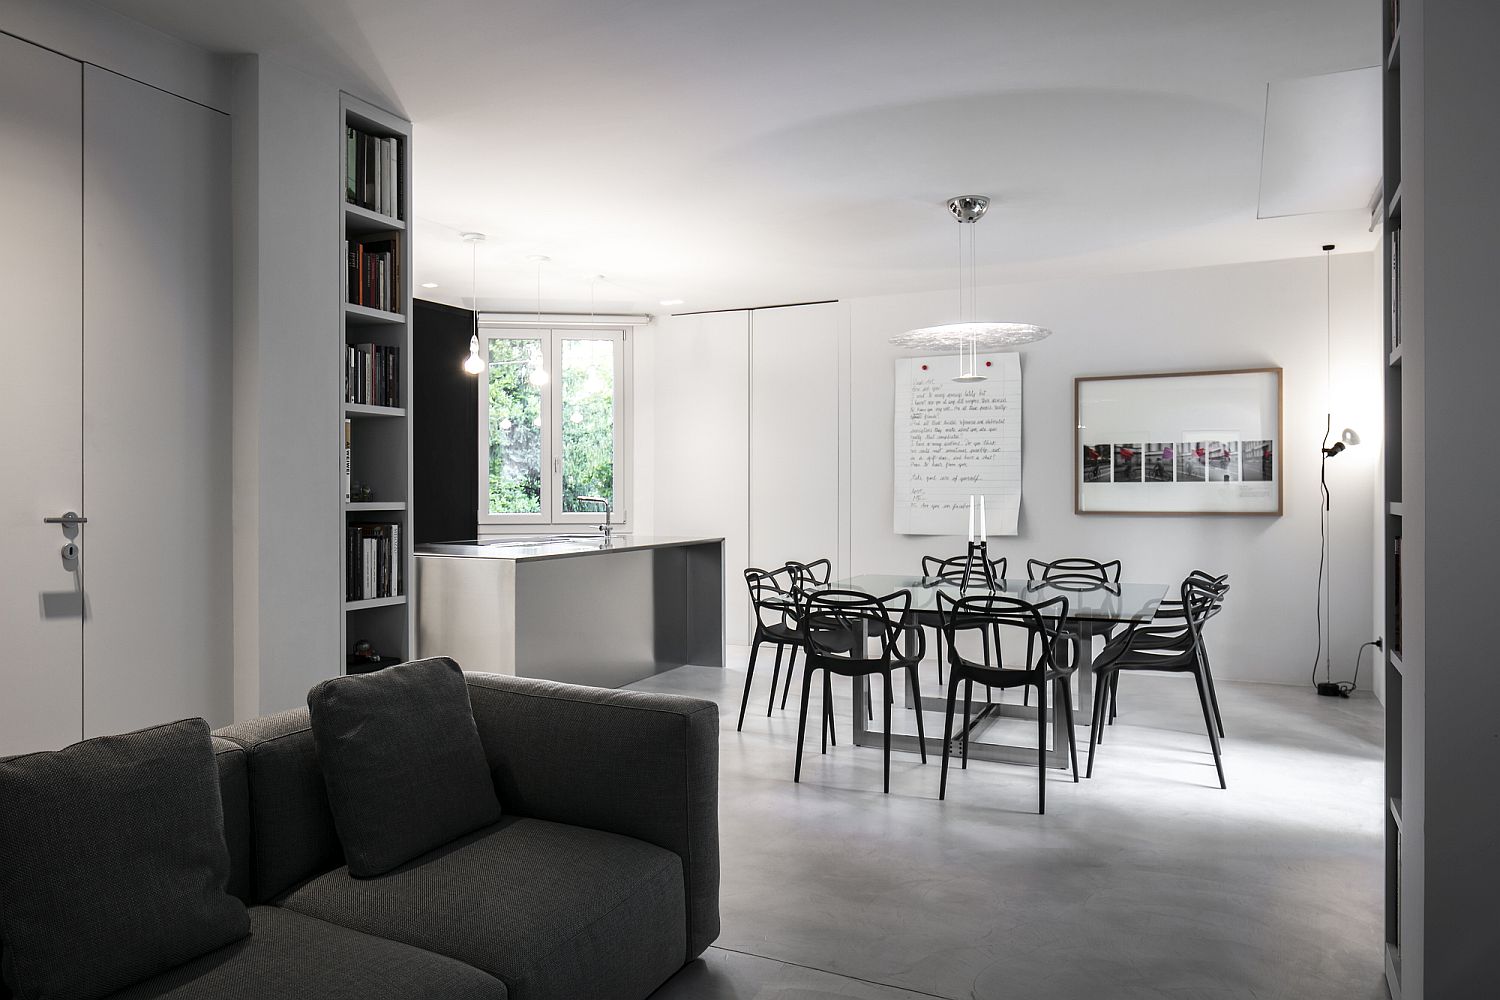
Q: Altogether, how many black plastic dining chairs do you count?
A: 8